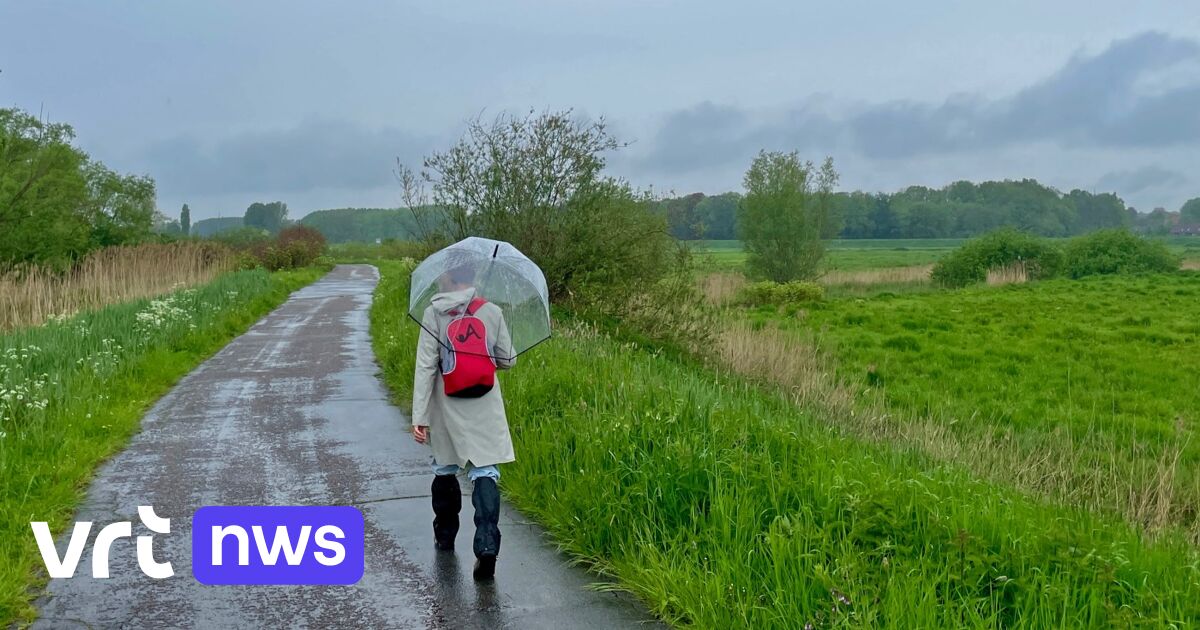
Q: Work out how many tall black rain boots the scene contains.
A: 2